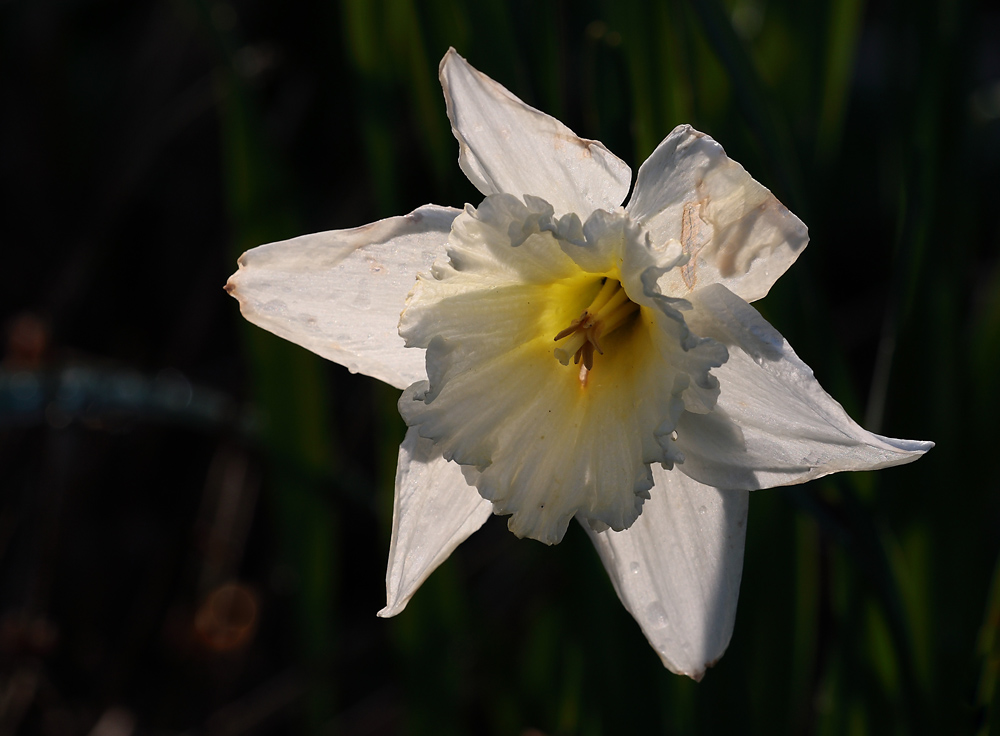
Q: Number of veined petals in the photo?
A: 6